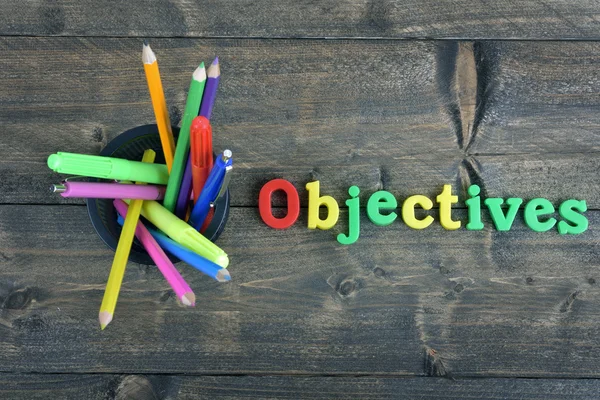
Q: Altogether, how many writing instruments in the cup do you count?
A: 11